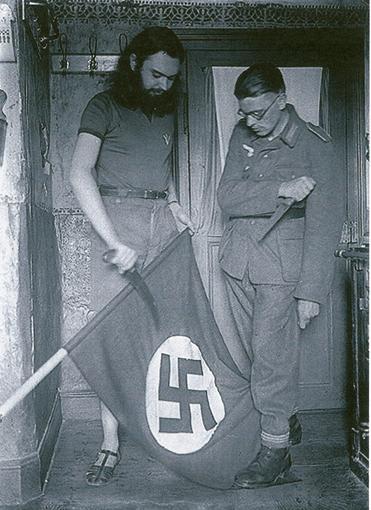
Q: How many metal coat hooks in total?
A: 3